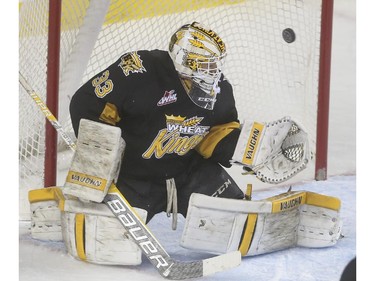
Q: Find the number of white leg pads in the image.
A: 2